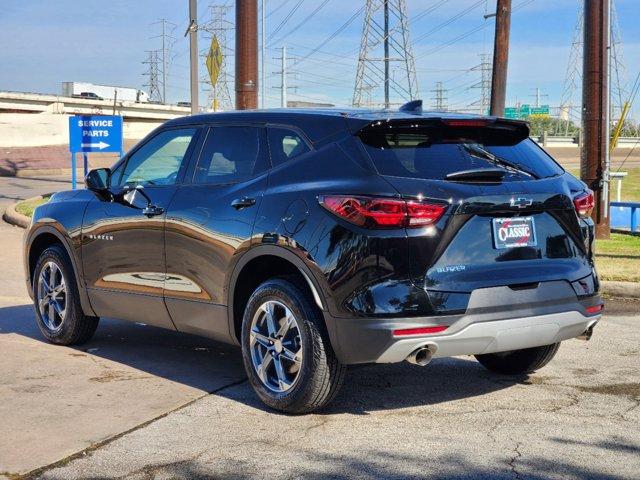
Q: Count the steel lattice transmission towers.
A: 6